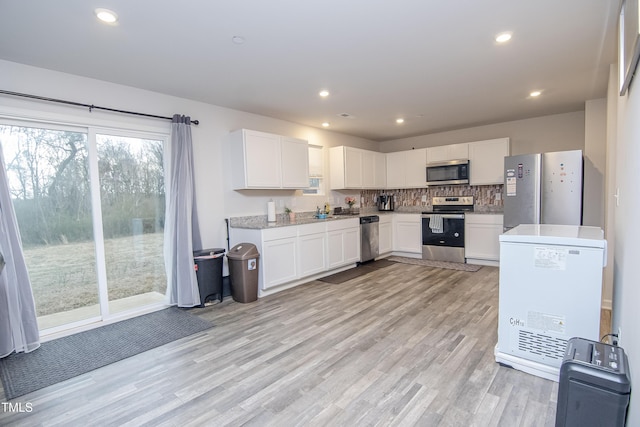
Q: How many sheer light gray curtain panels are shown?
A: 2